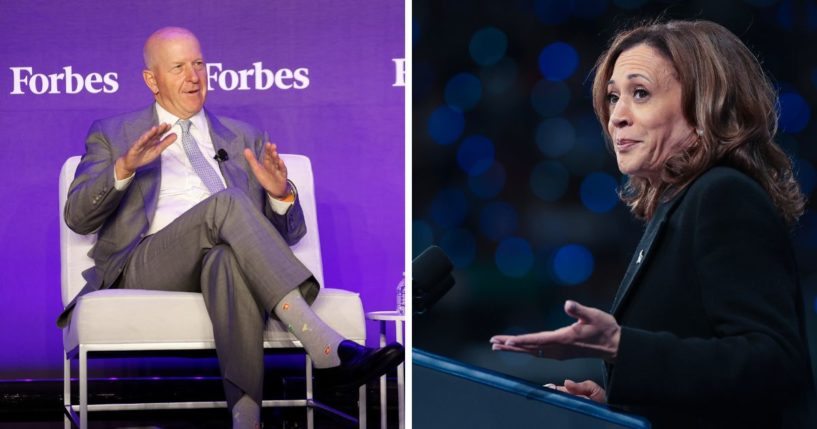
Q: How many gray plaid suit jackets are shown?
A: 1